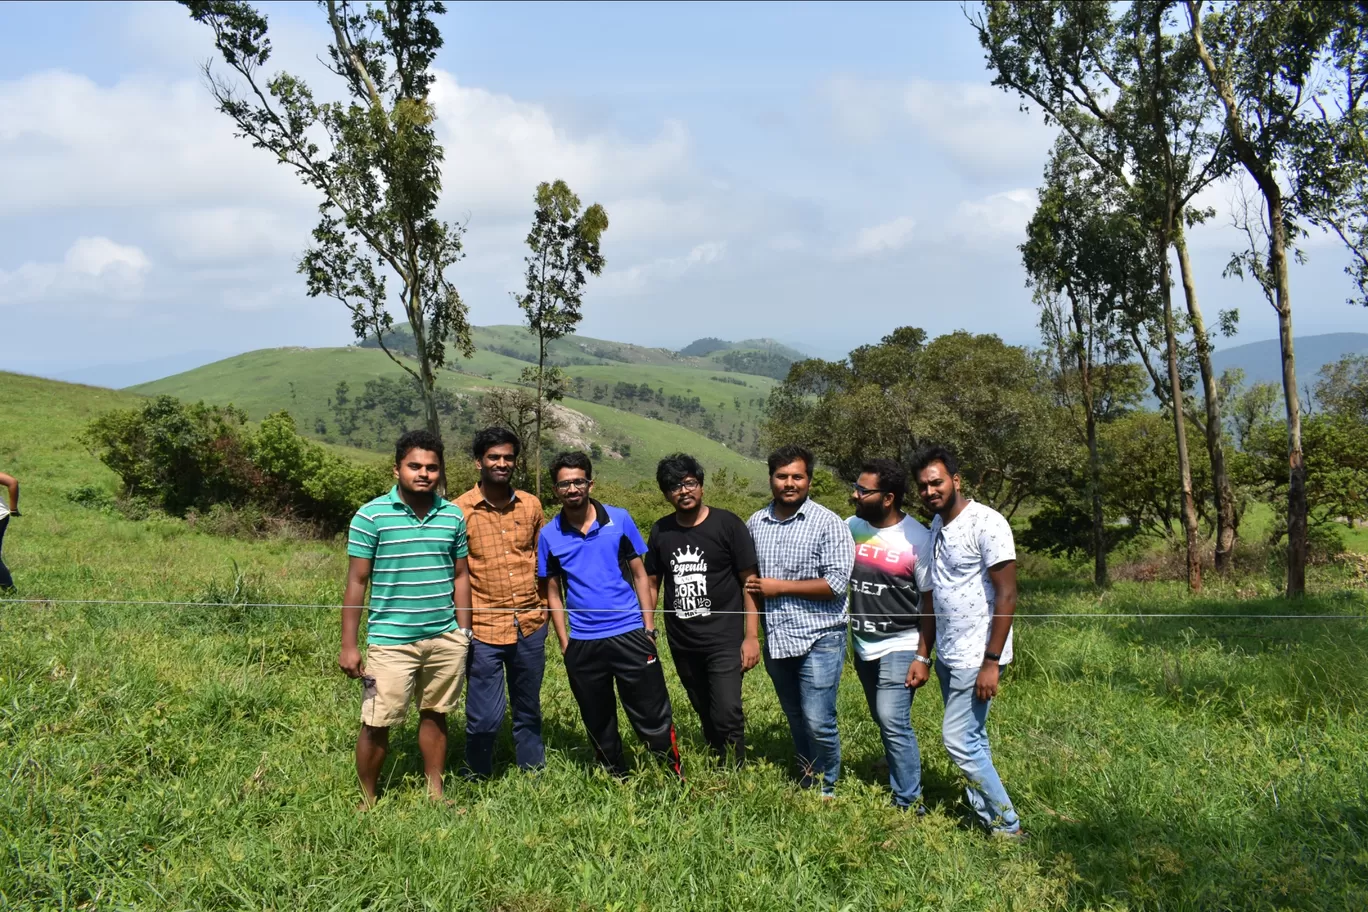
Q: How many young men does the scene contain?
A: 7